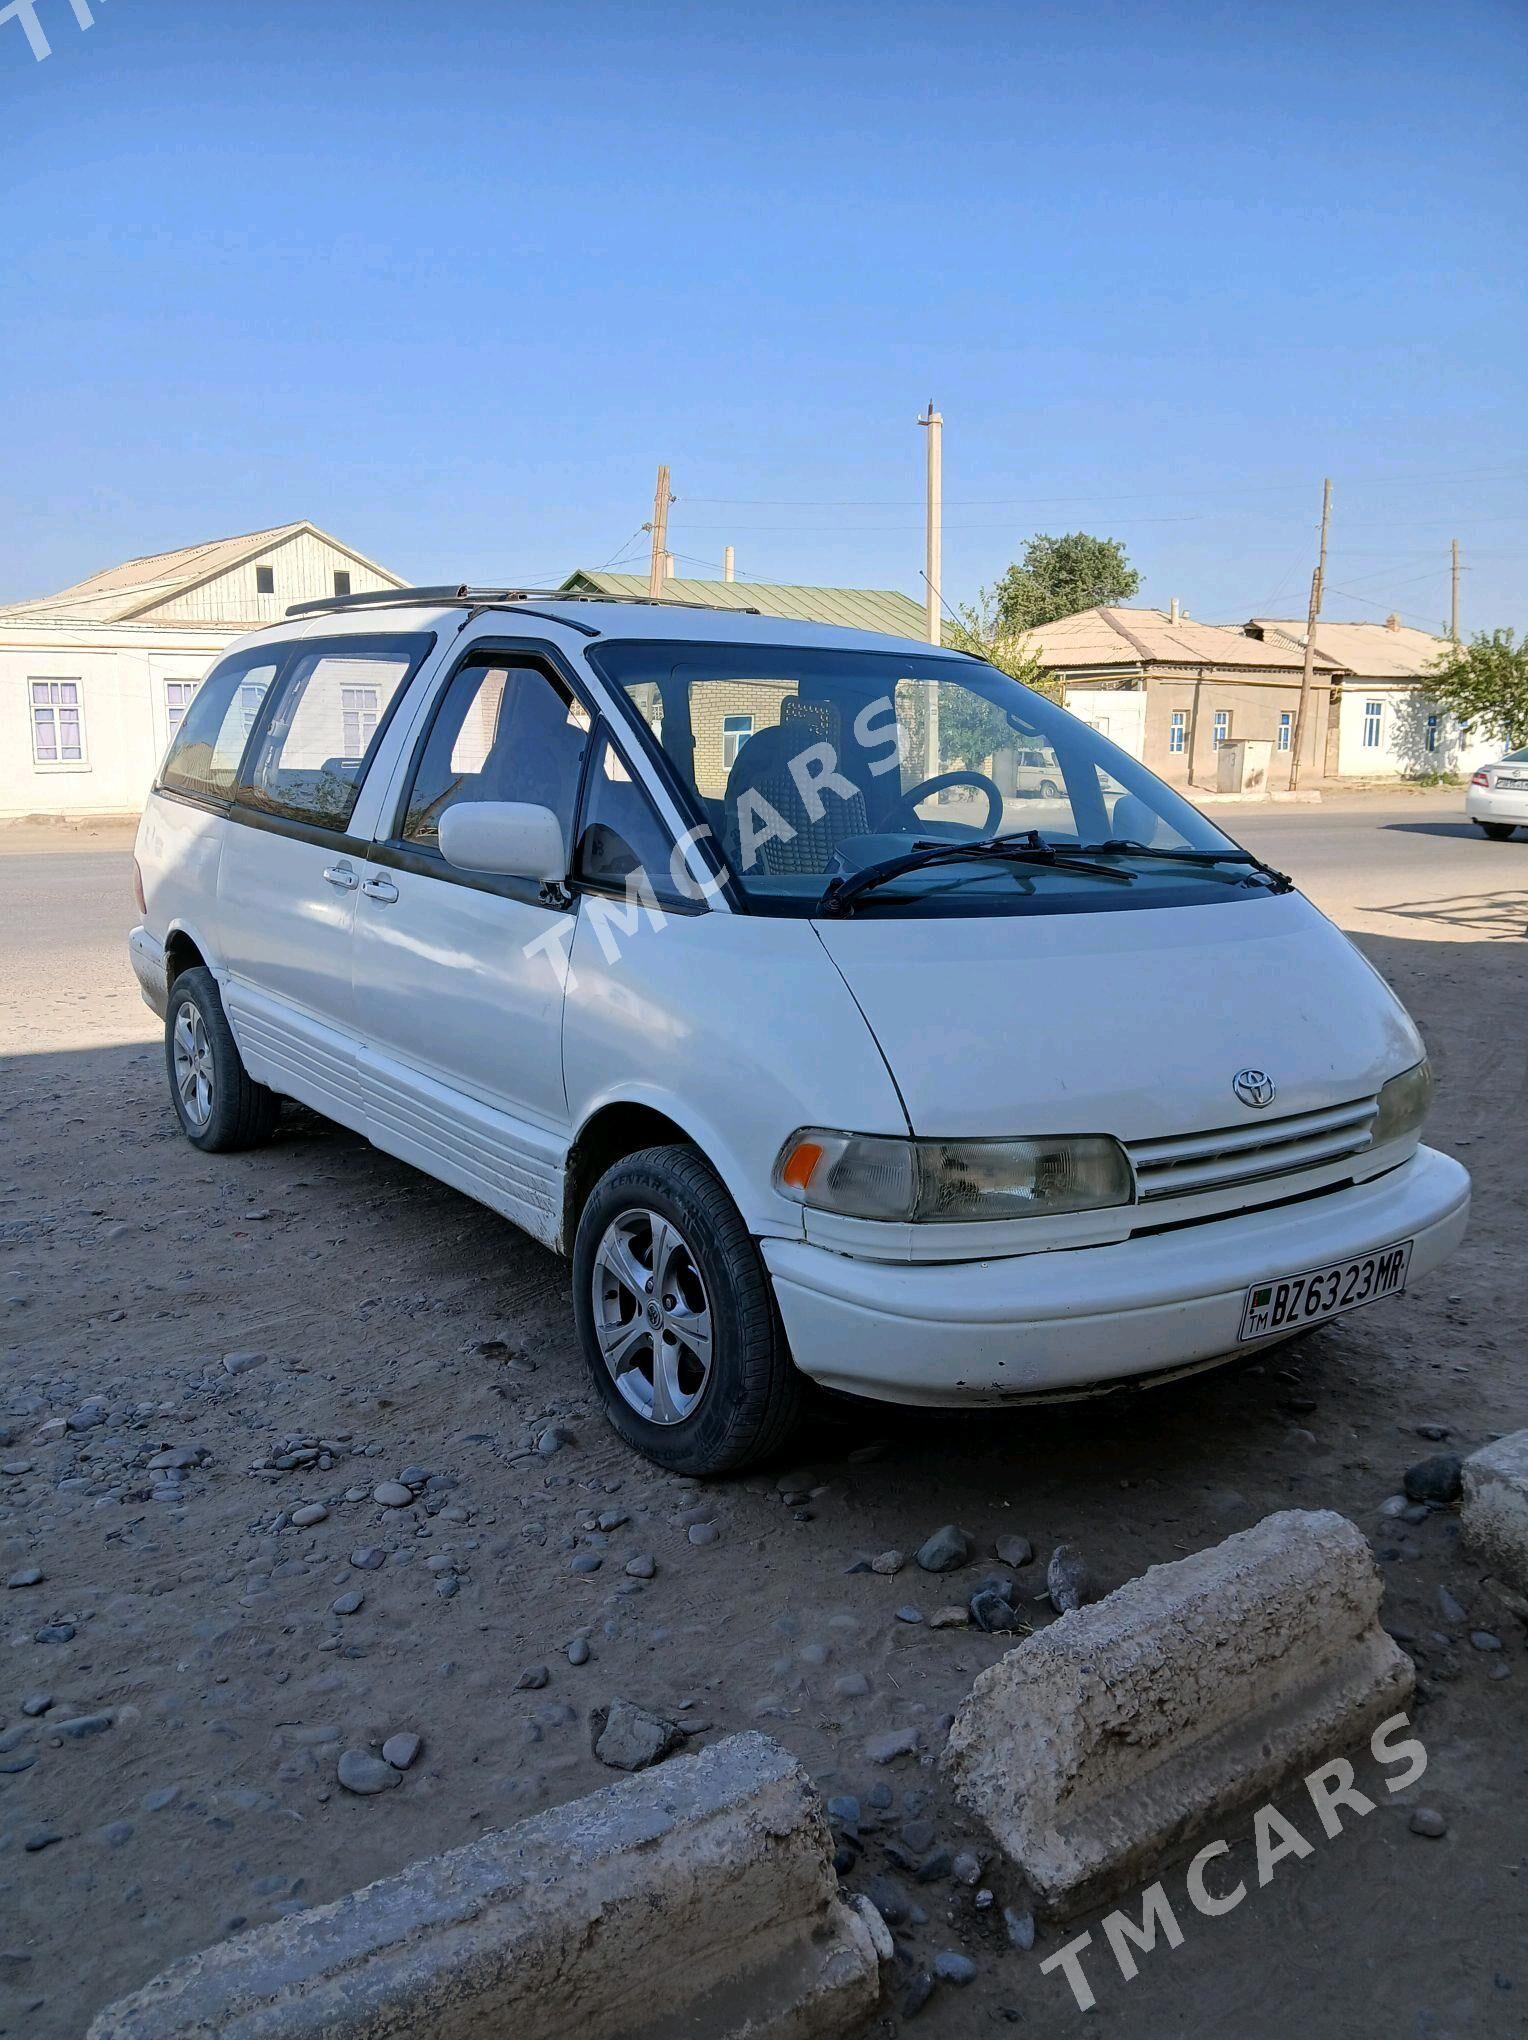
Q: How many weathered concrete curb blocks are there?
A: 3